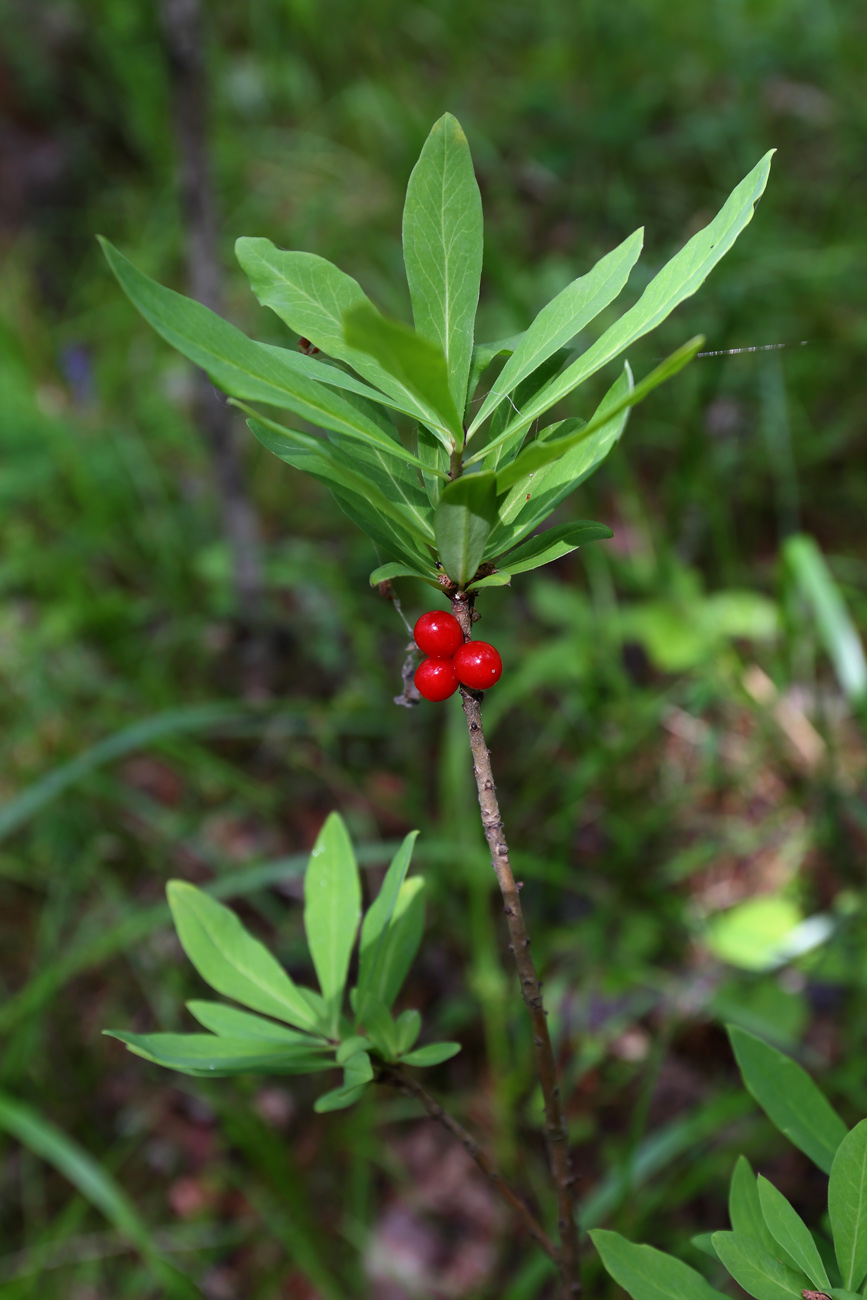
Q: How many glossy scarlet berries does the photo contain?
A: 3